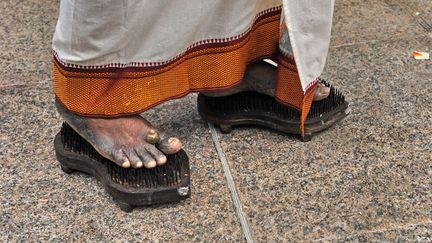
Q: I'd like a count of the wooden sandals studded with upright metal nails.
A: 2